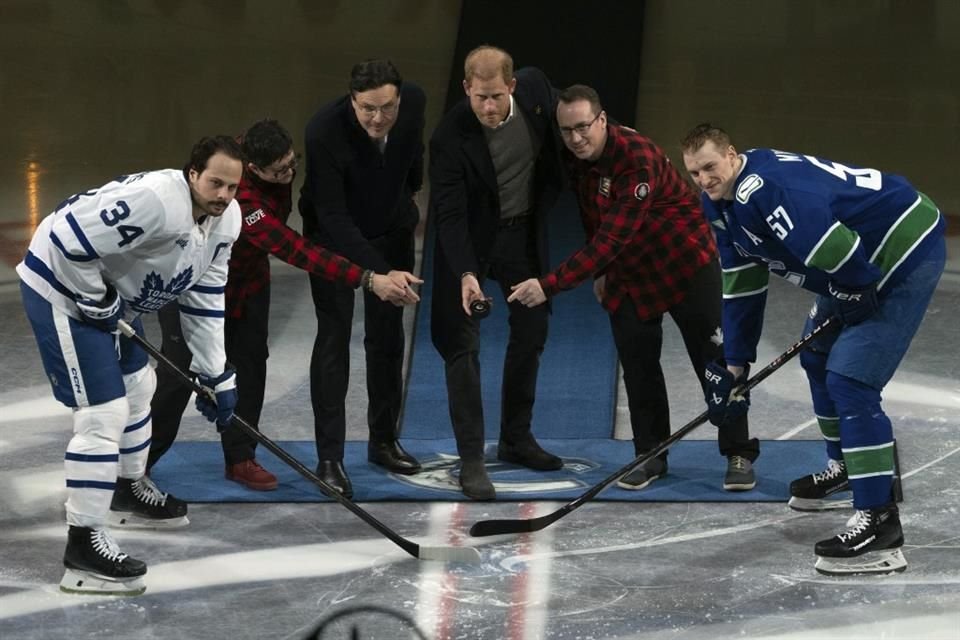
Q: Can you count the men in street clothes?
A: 4